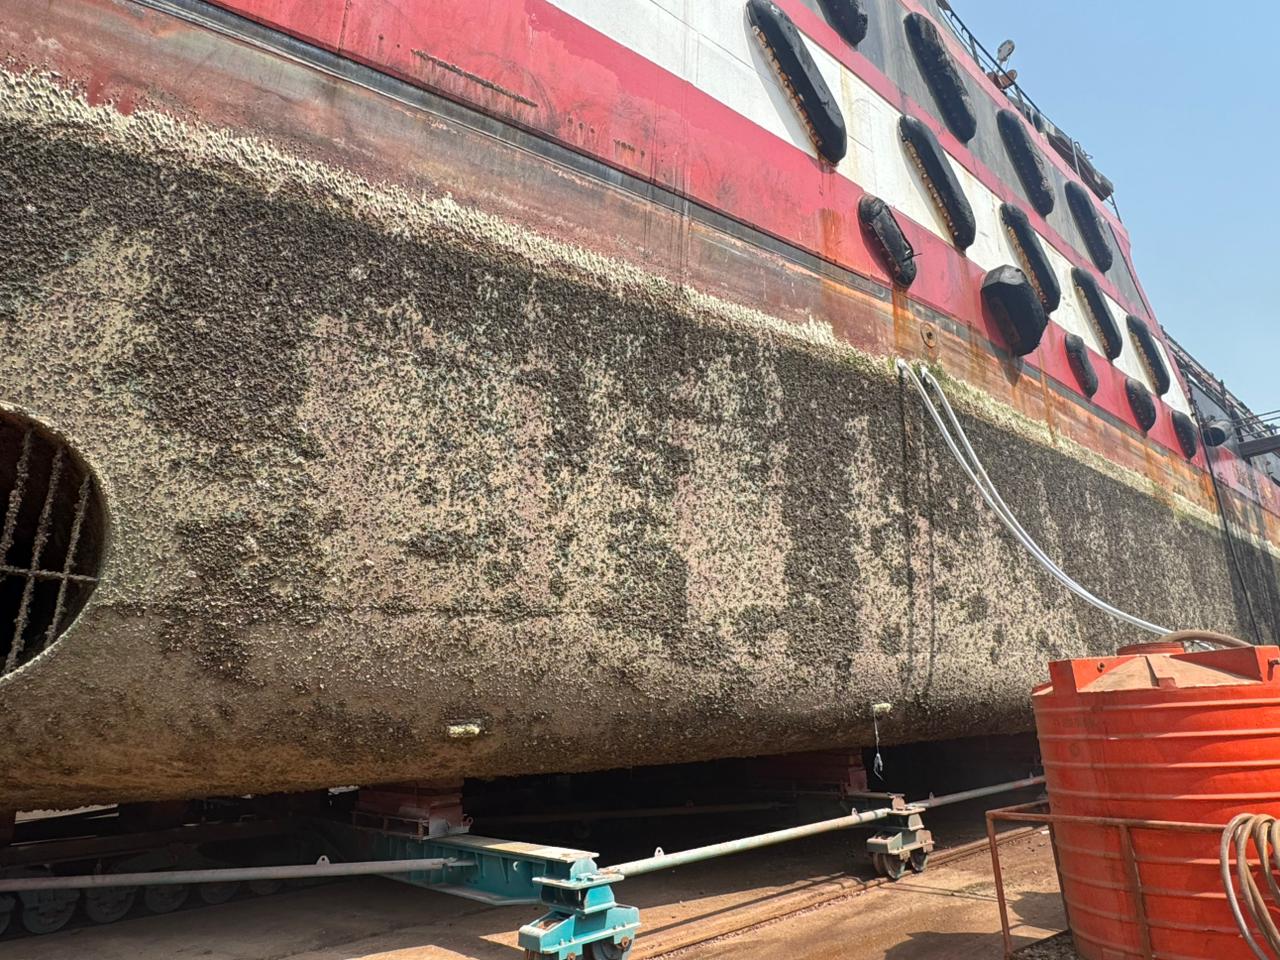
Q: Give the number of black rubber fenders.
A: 14